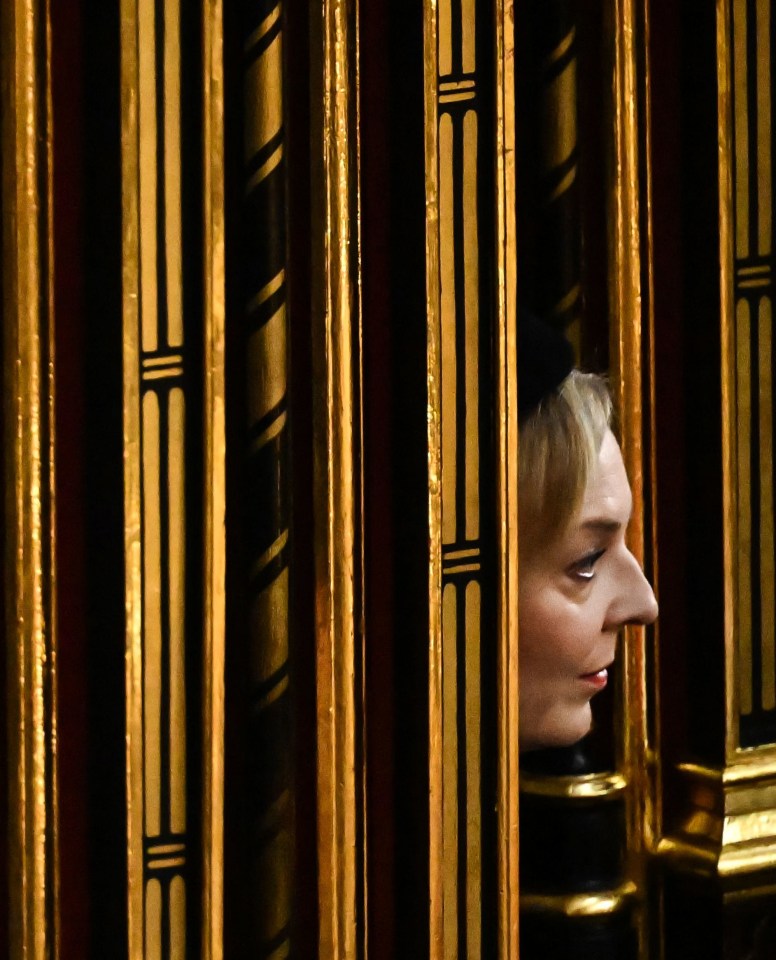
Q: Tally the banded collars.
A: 5